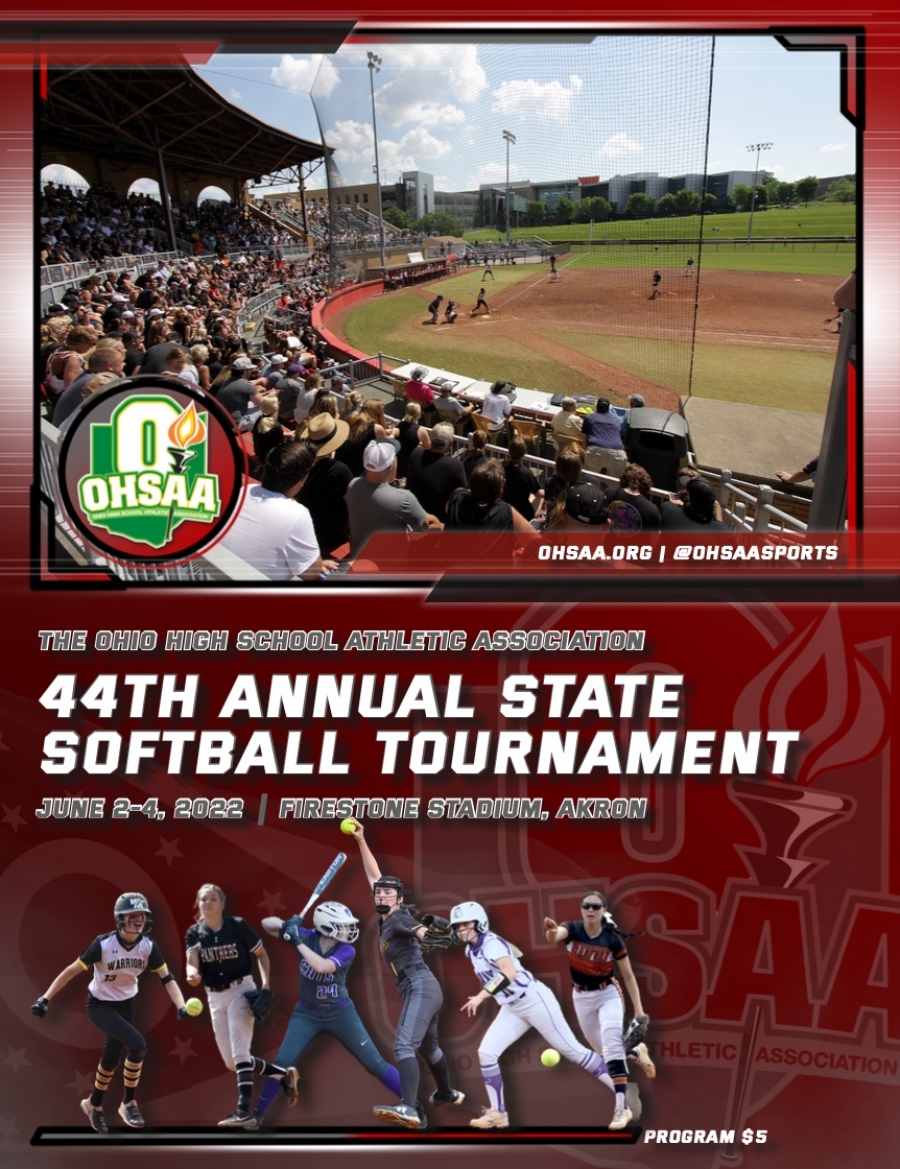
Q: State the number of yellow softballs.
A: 3